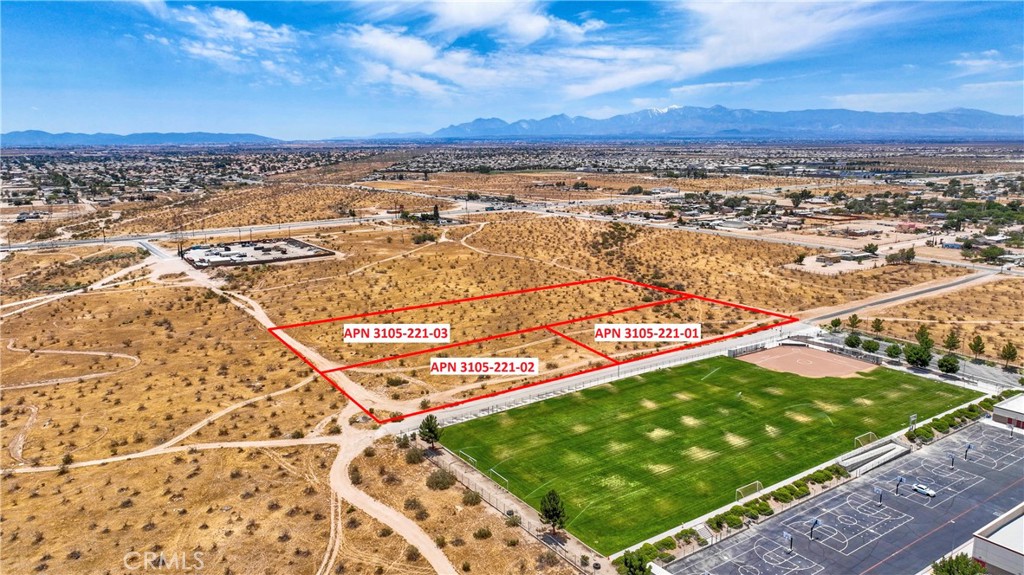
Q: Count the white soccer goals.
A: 4